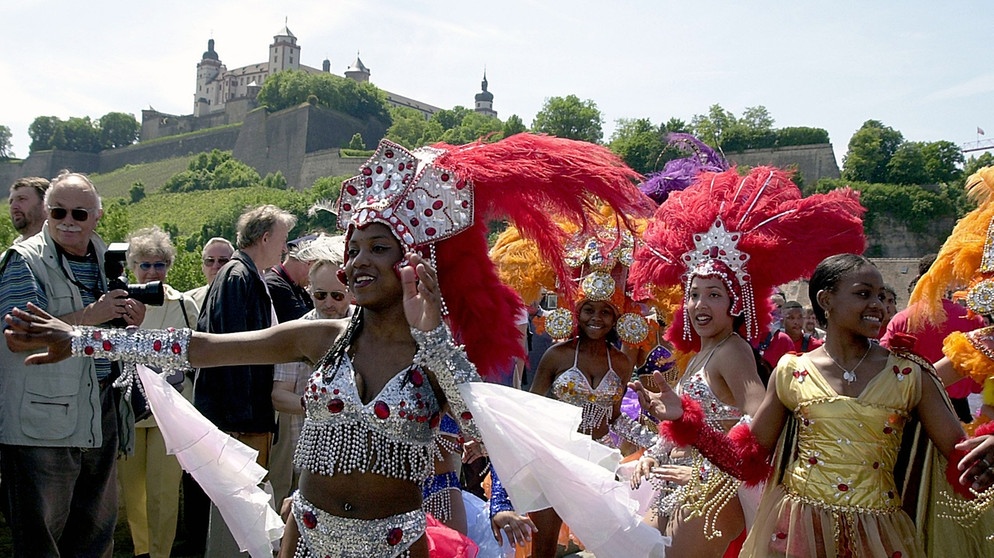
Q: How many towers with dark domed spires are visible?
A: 2